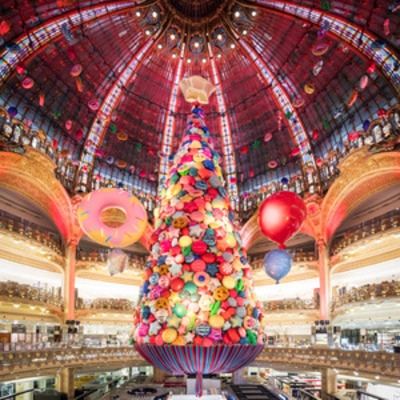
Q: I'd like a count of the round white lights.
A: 15